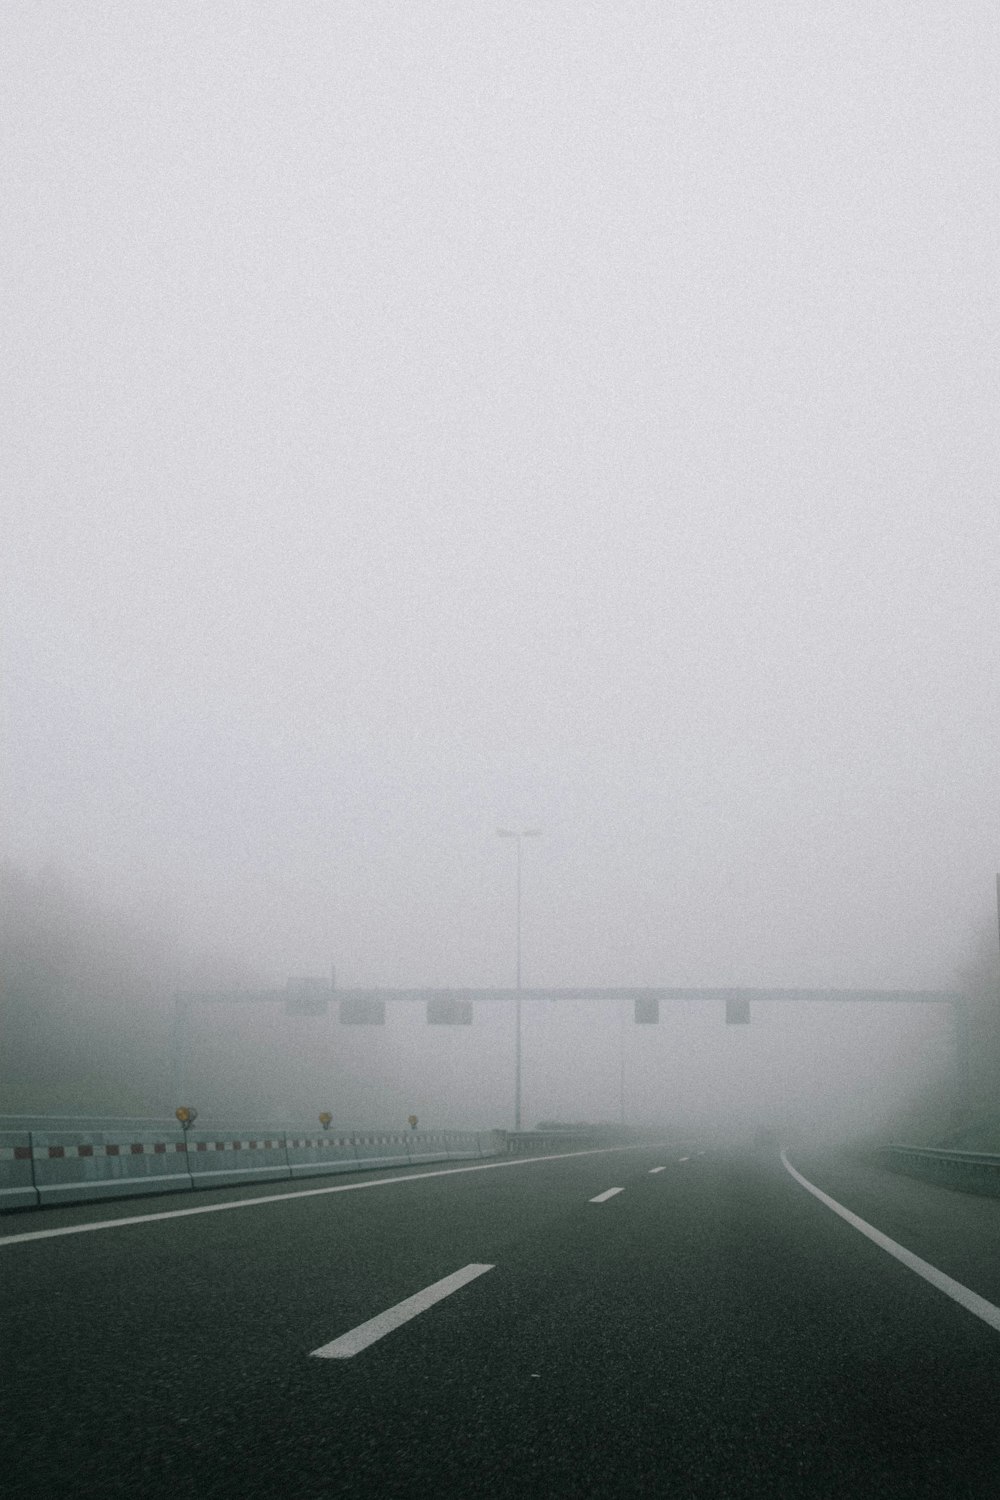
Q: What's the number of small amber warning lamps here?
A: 3